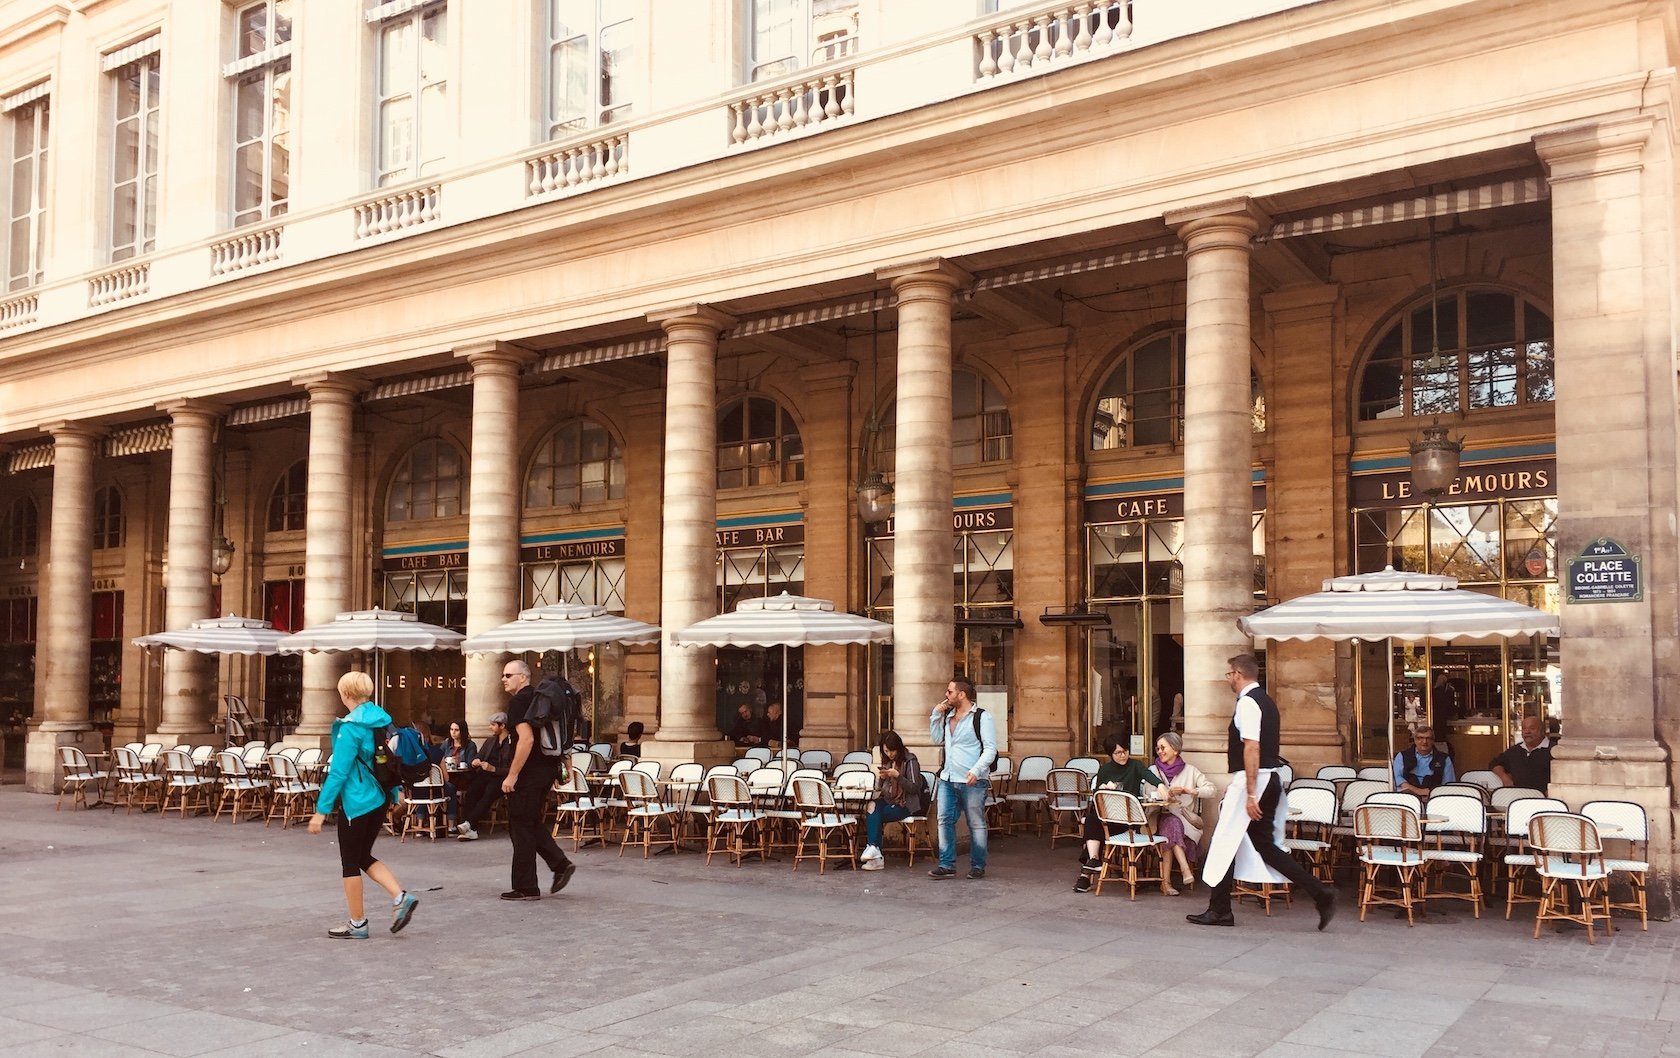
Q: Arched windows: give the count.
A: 9